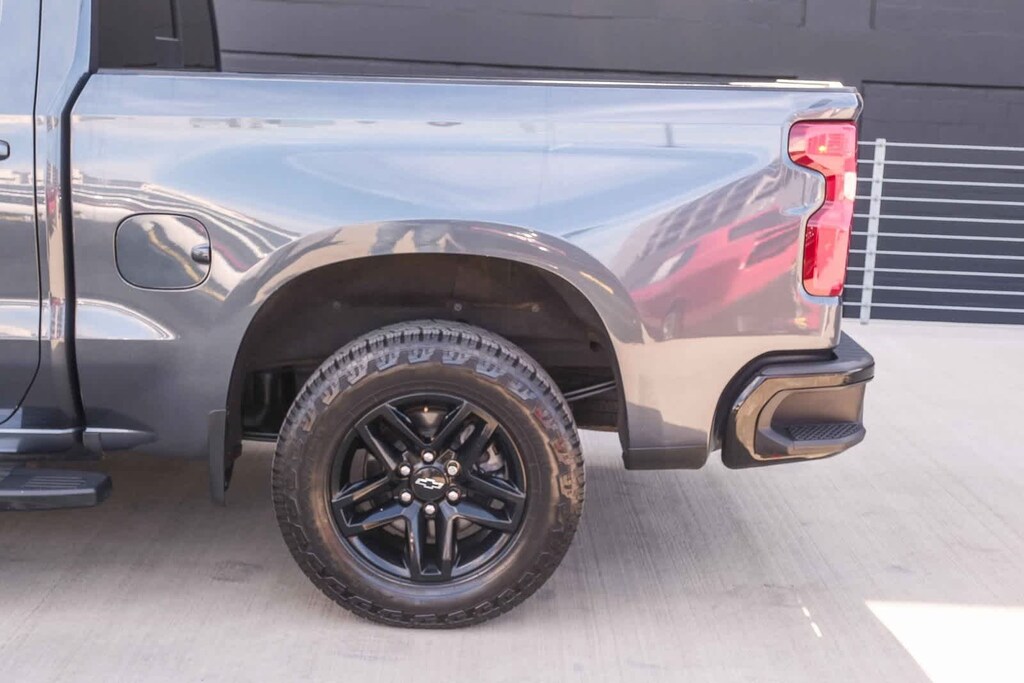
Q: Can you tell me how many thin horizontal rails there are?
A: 10